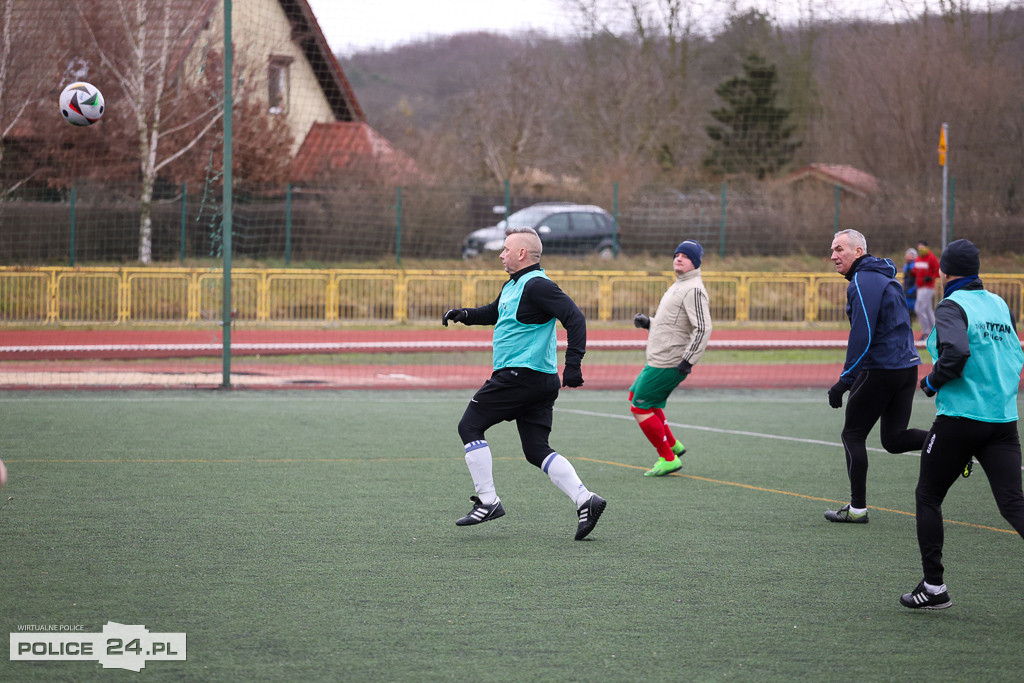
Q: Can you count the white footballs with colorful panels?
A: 1